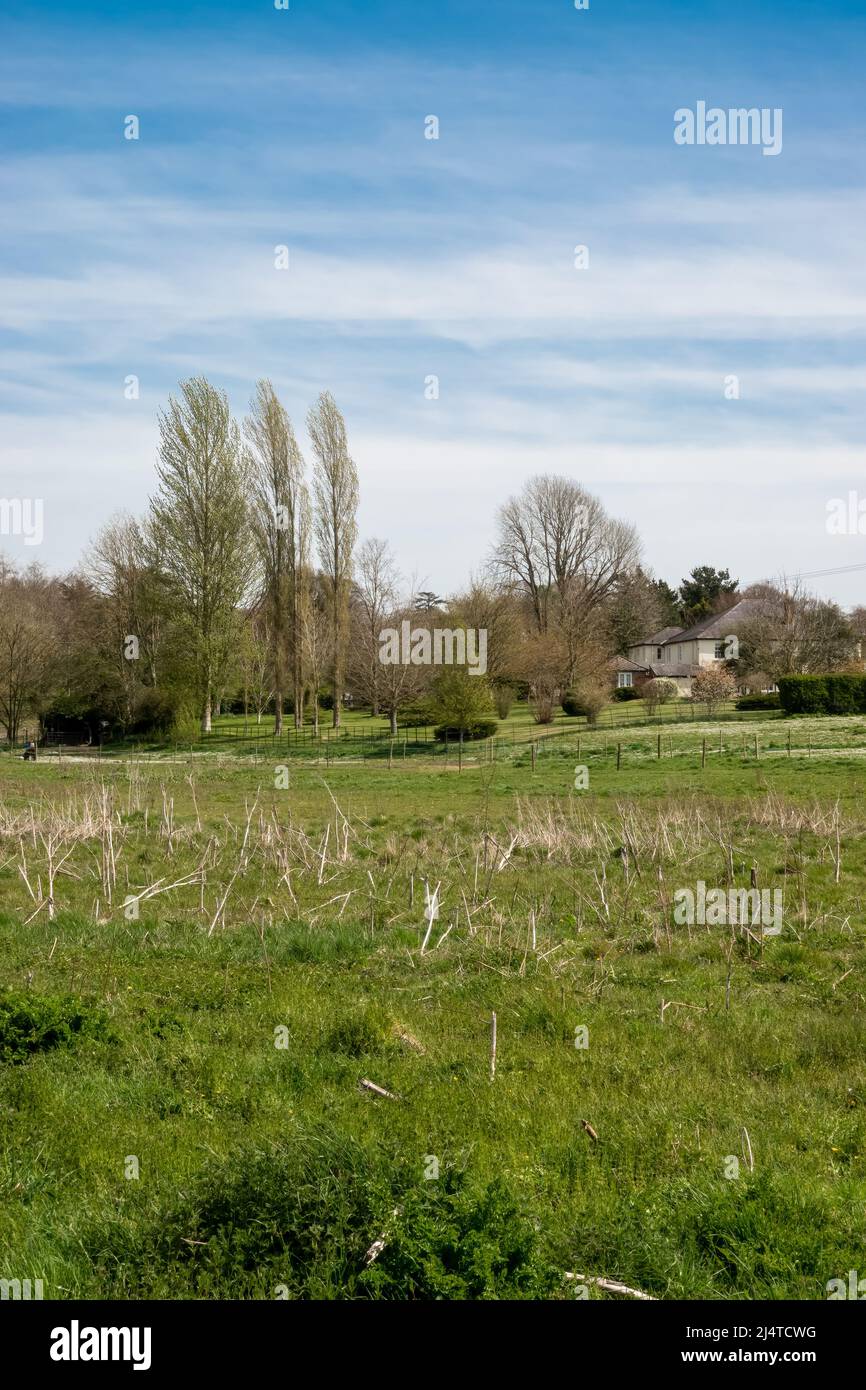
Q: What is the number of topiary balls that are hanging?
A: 0